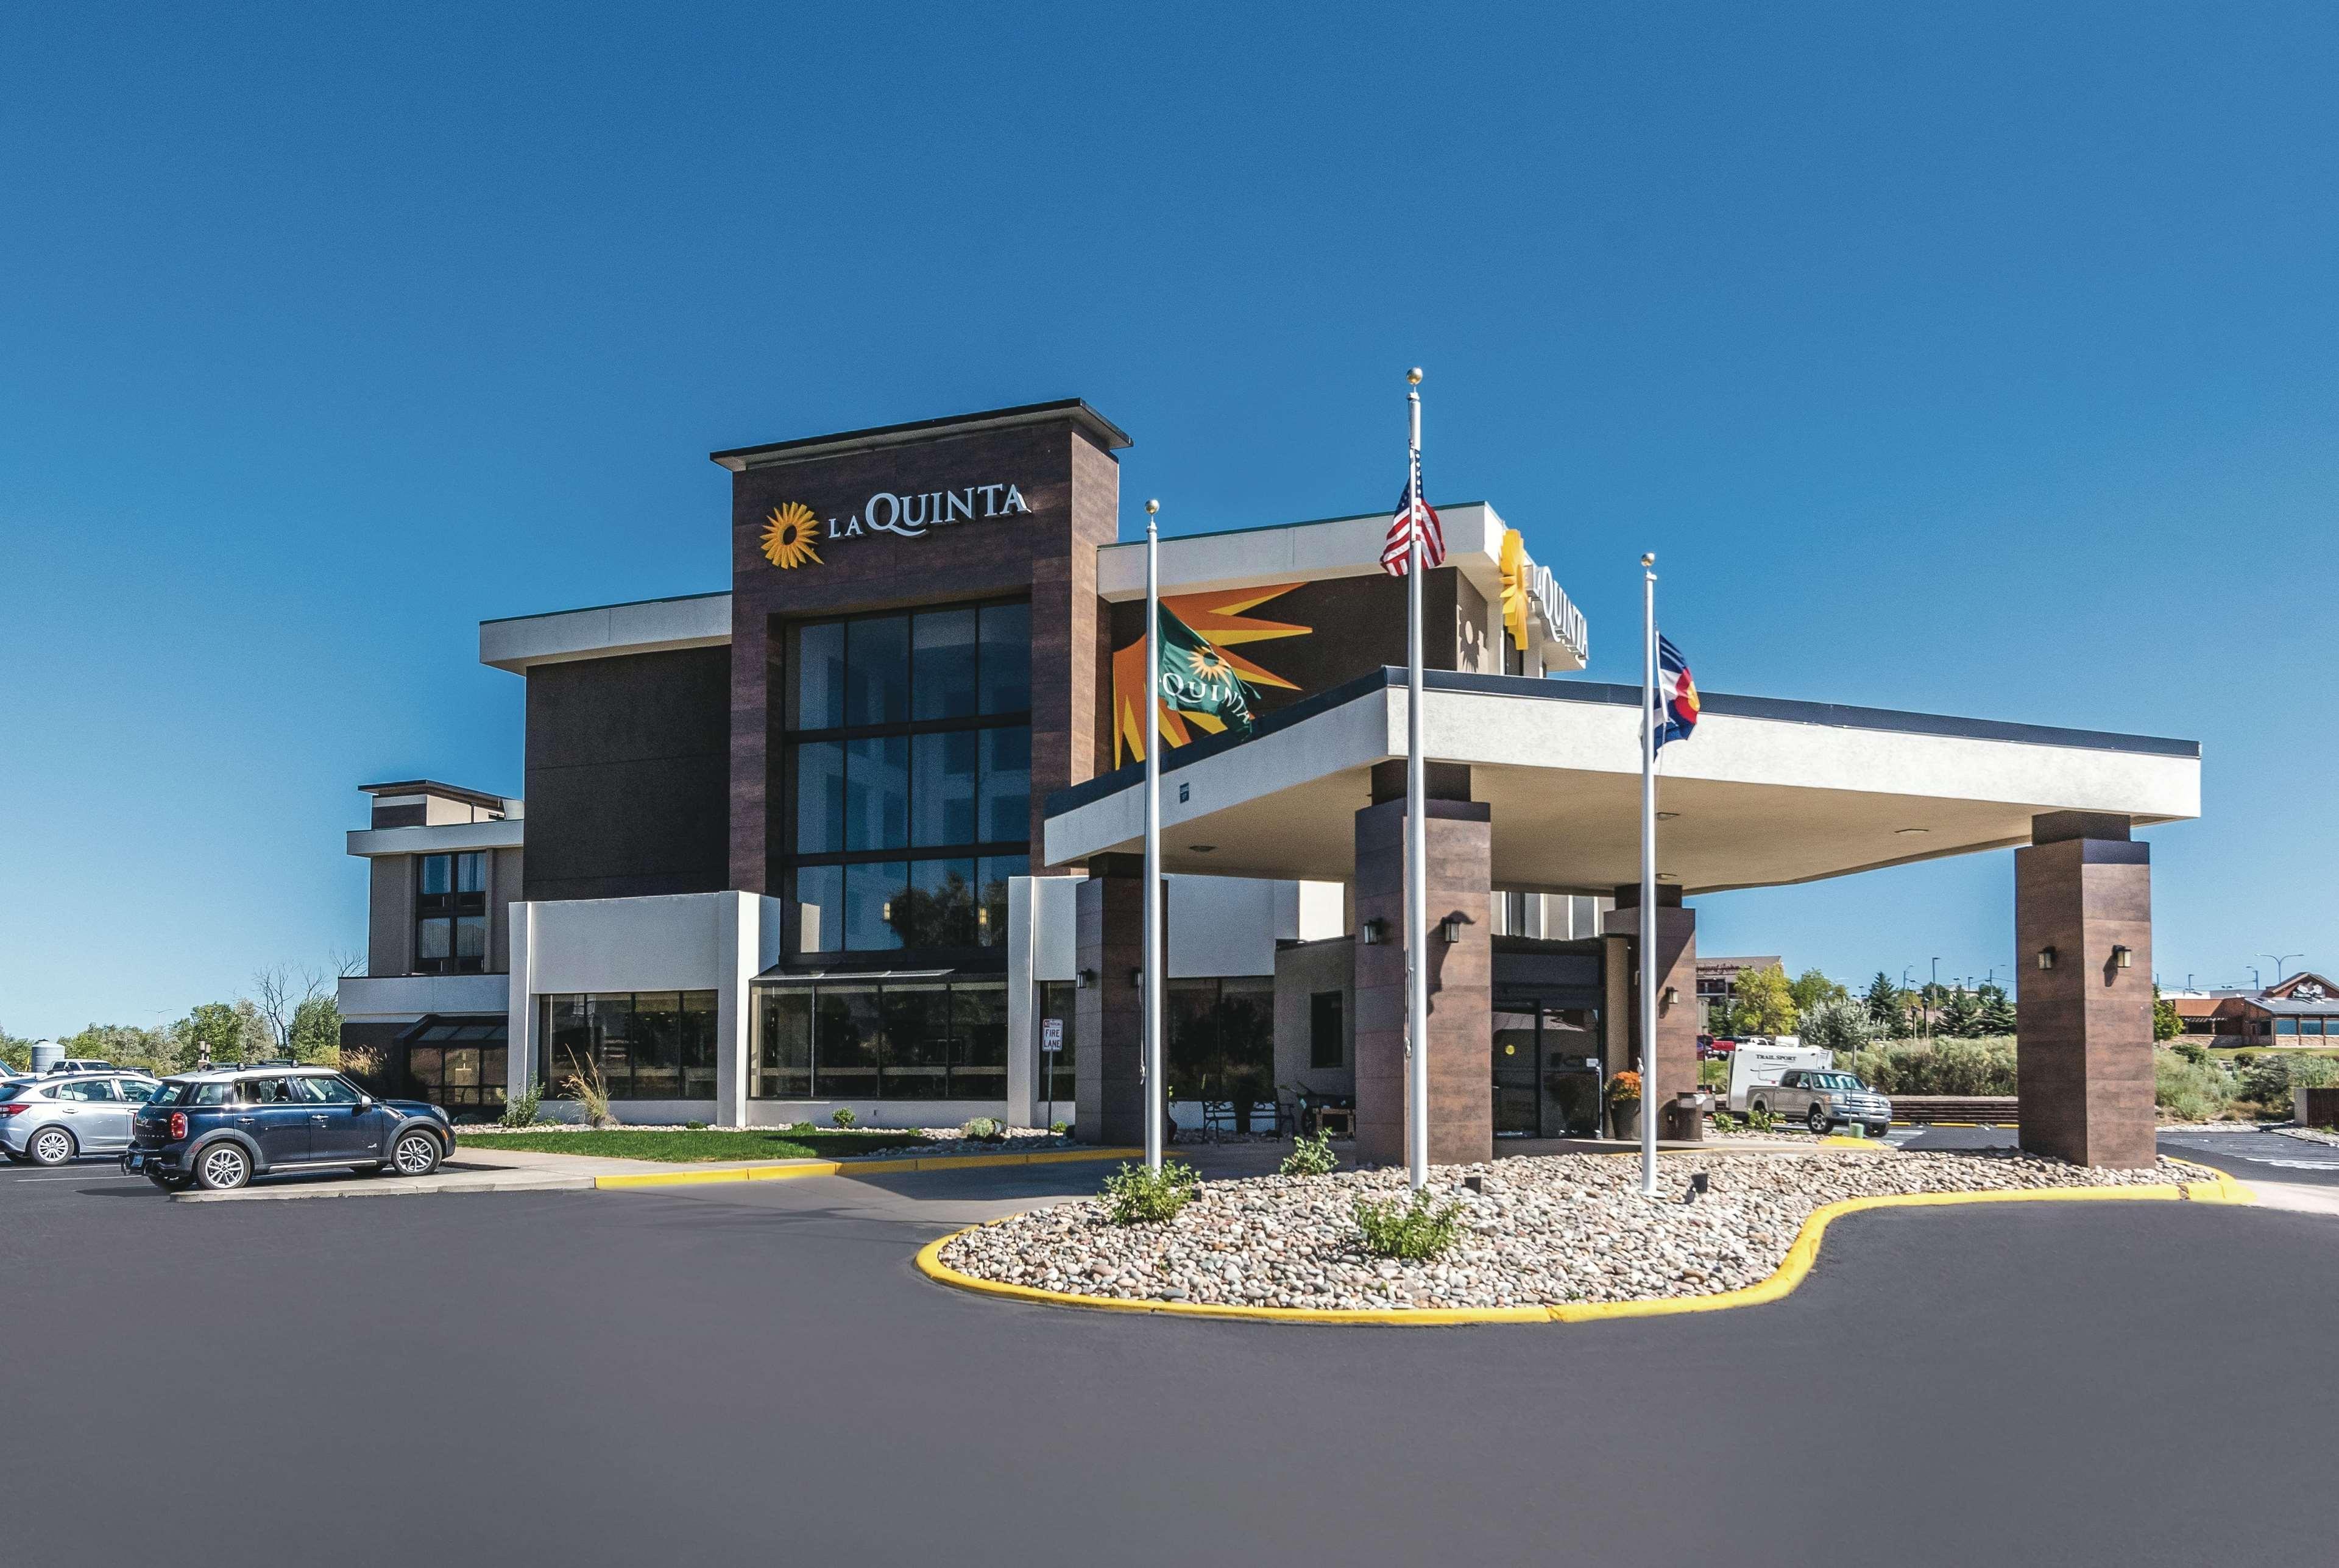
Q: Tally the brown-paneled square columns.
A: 4